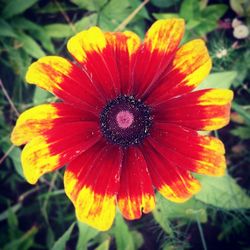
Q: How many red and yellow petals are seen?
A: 13